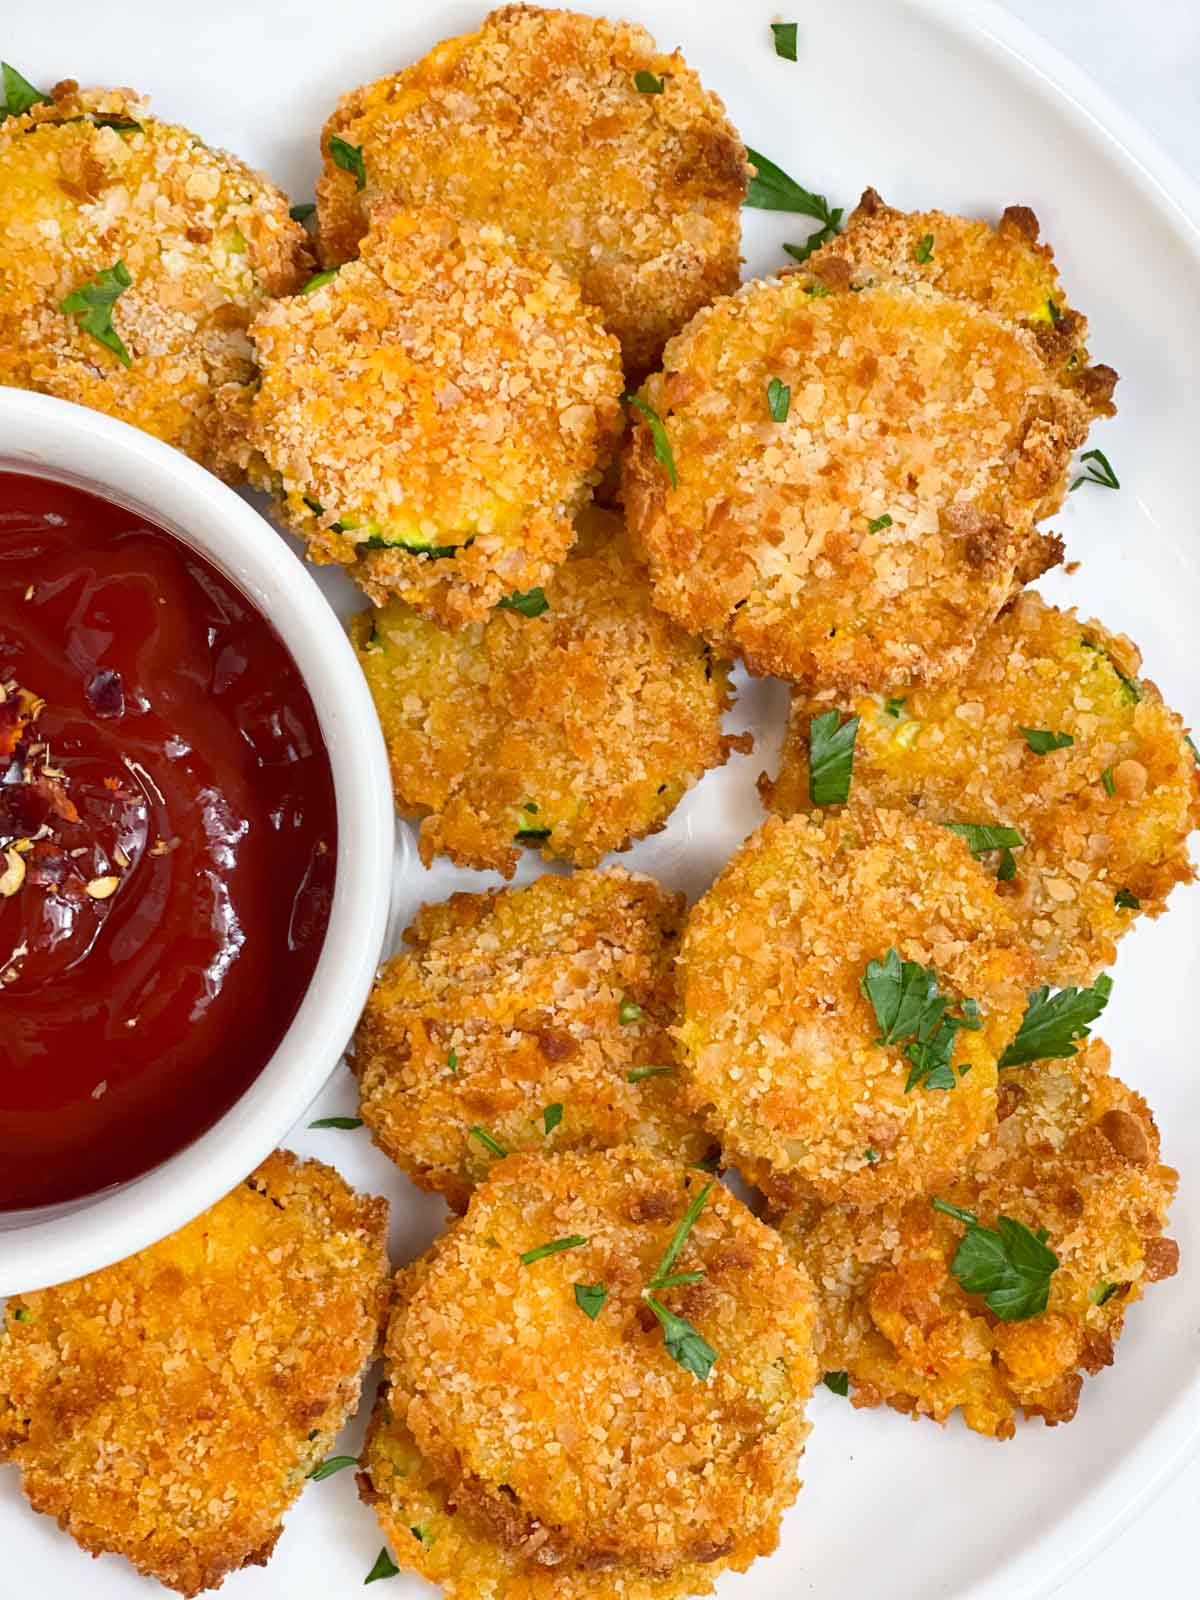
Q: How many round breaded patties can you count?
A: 13